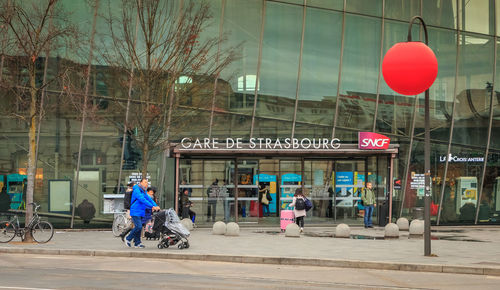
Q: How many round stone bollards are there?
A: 8